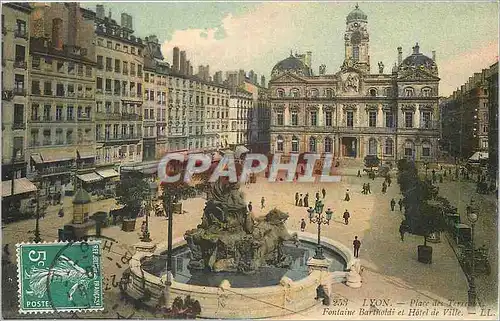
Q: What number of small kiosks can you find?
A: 1